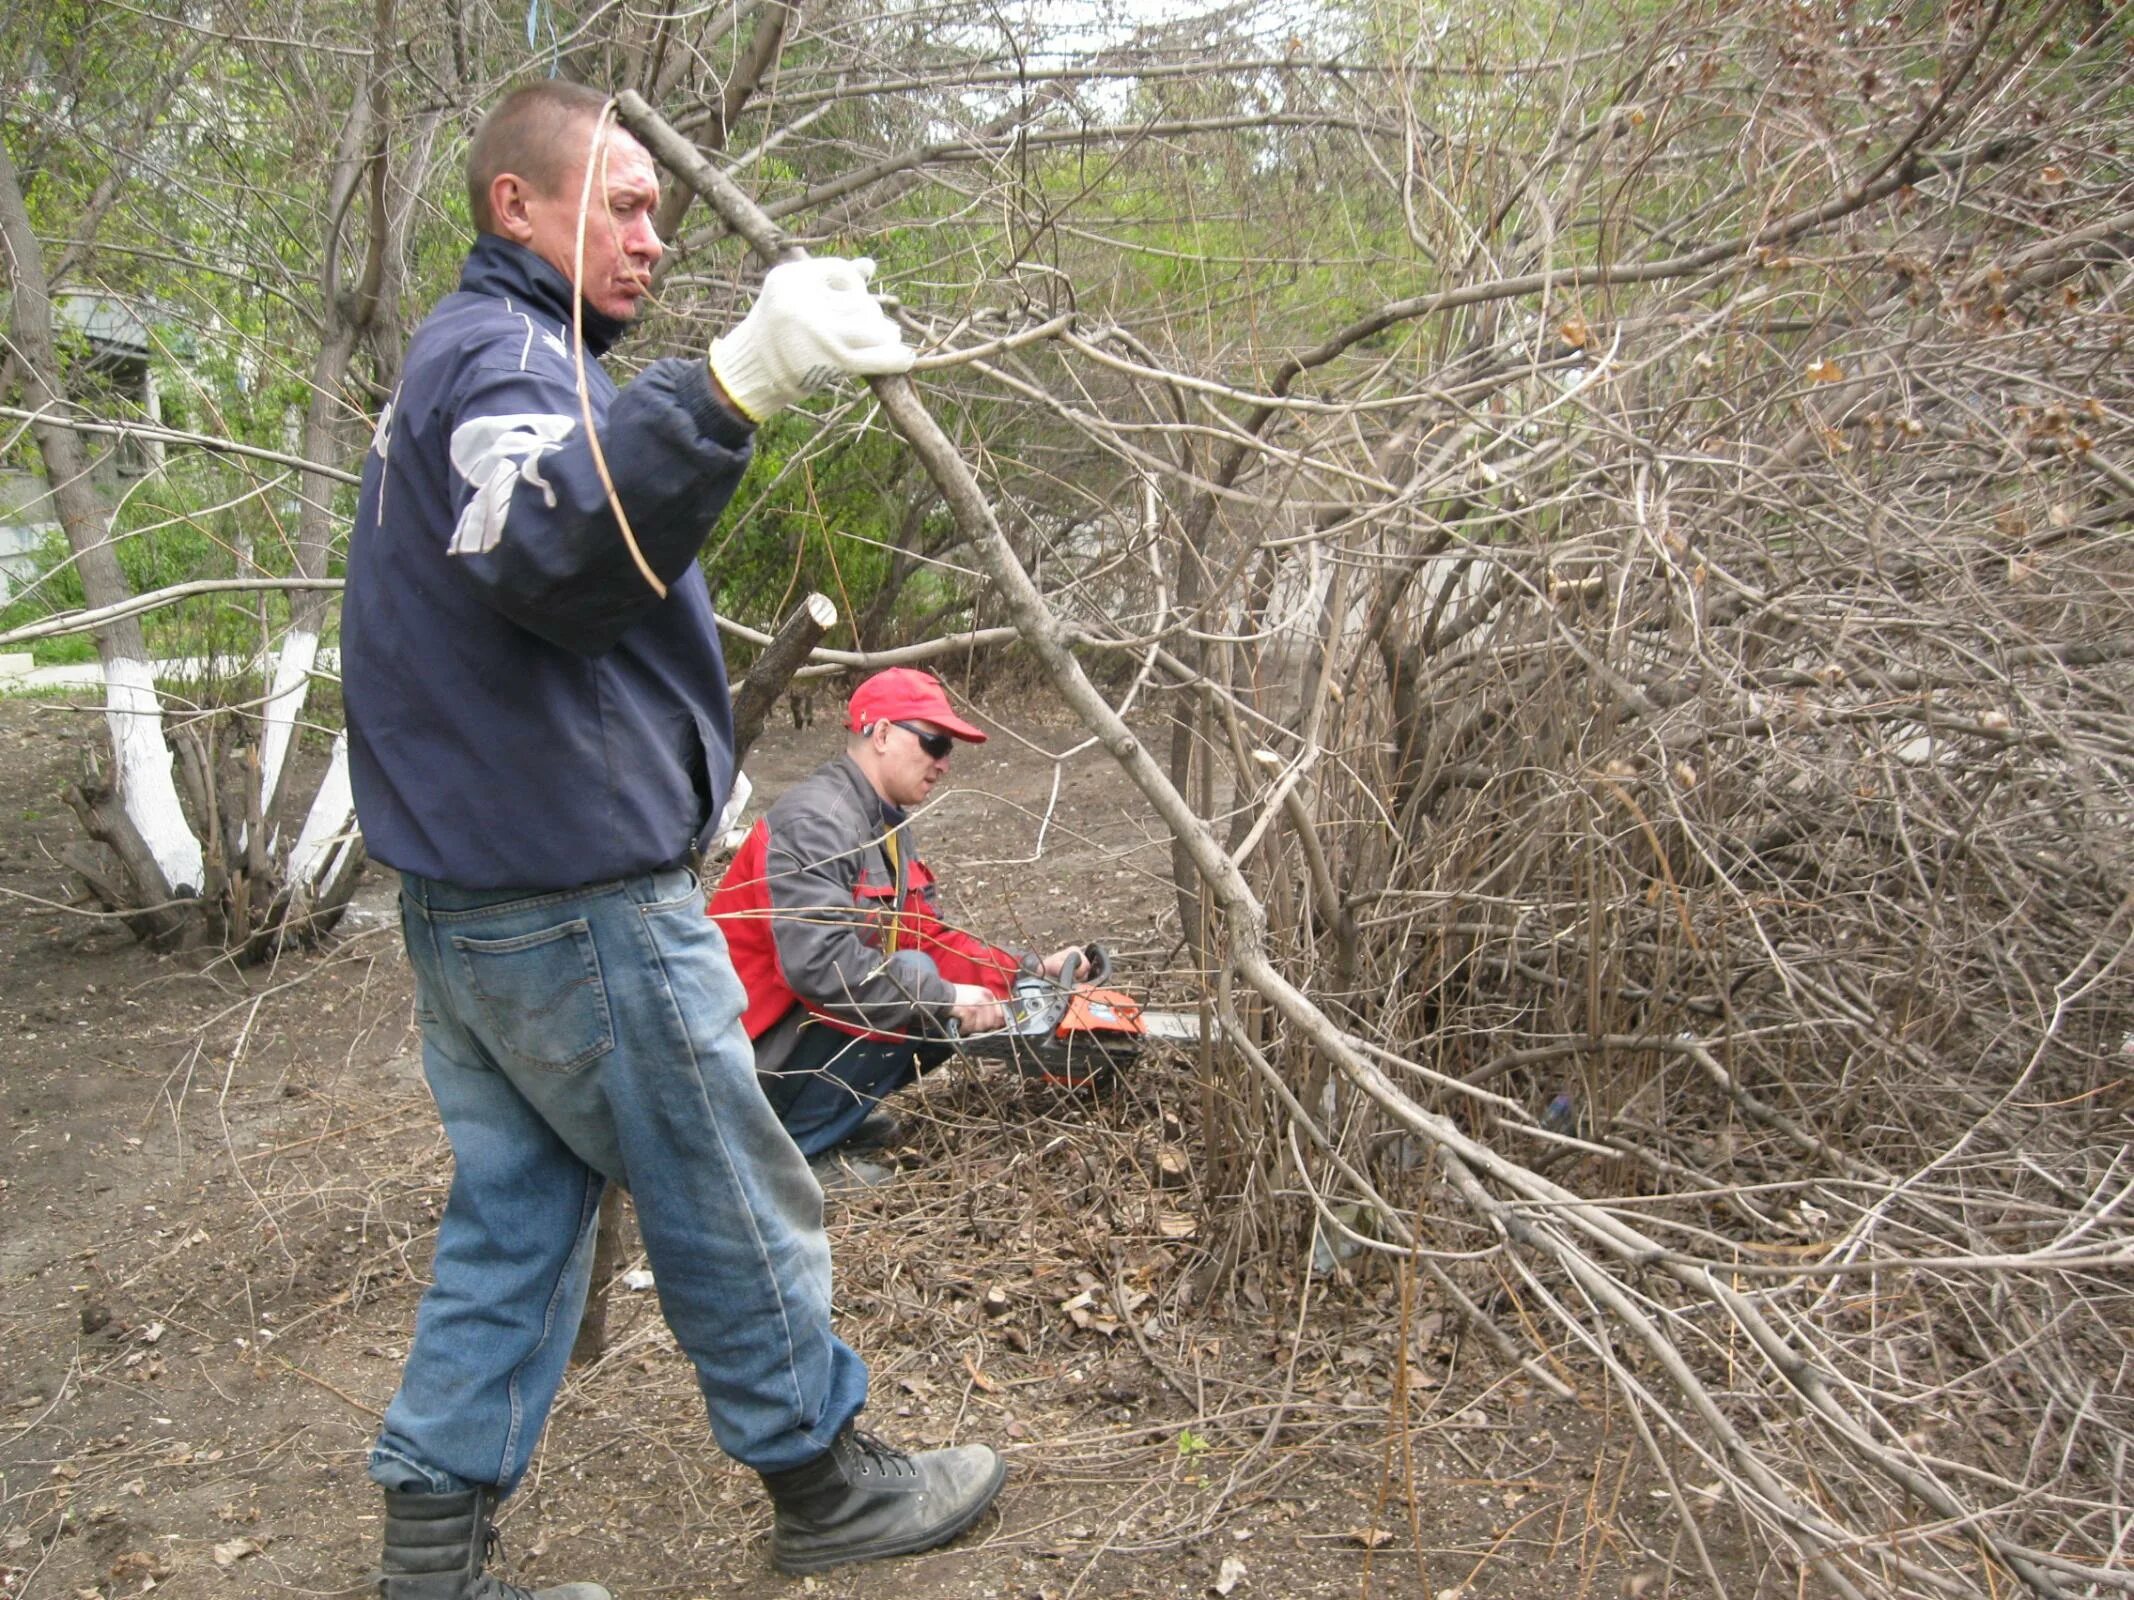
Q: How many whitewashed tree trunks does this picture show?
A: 3